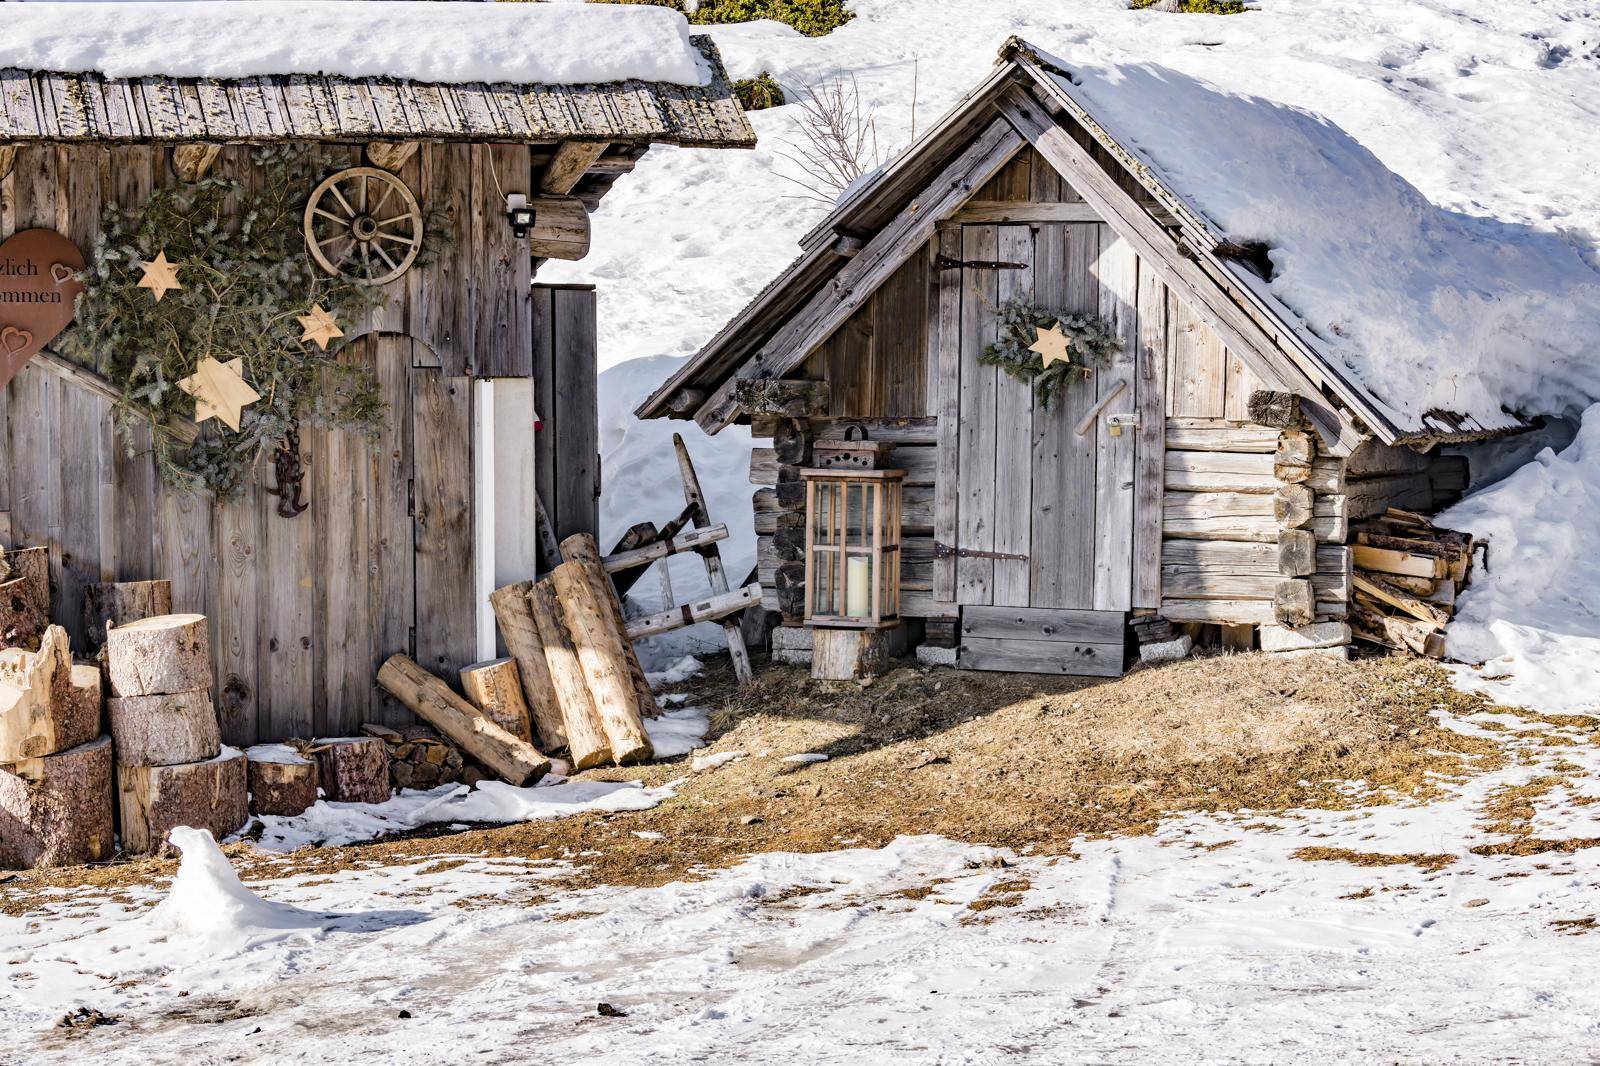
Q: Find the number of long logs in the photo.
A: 5